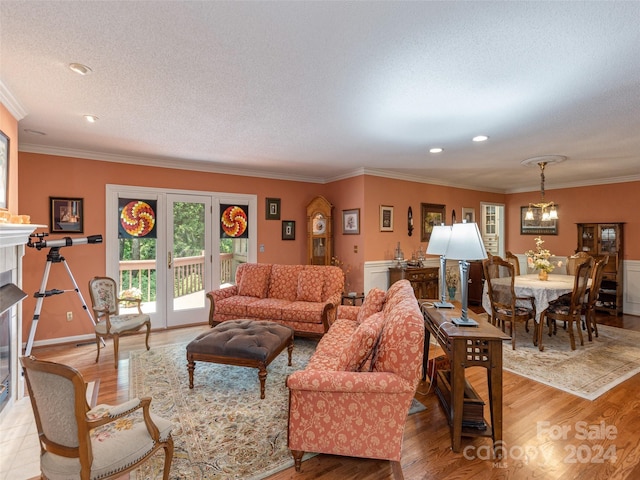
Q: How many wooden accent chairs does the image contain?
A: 2